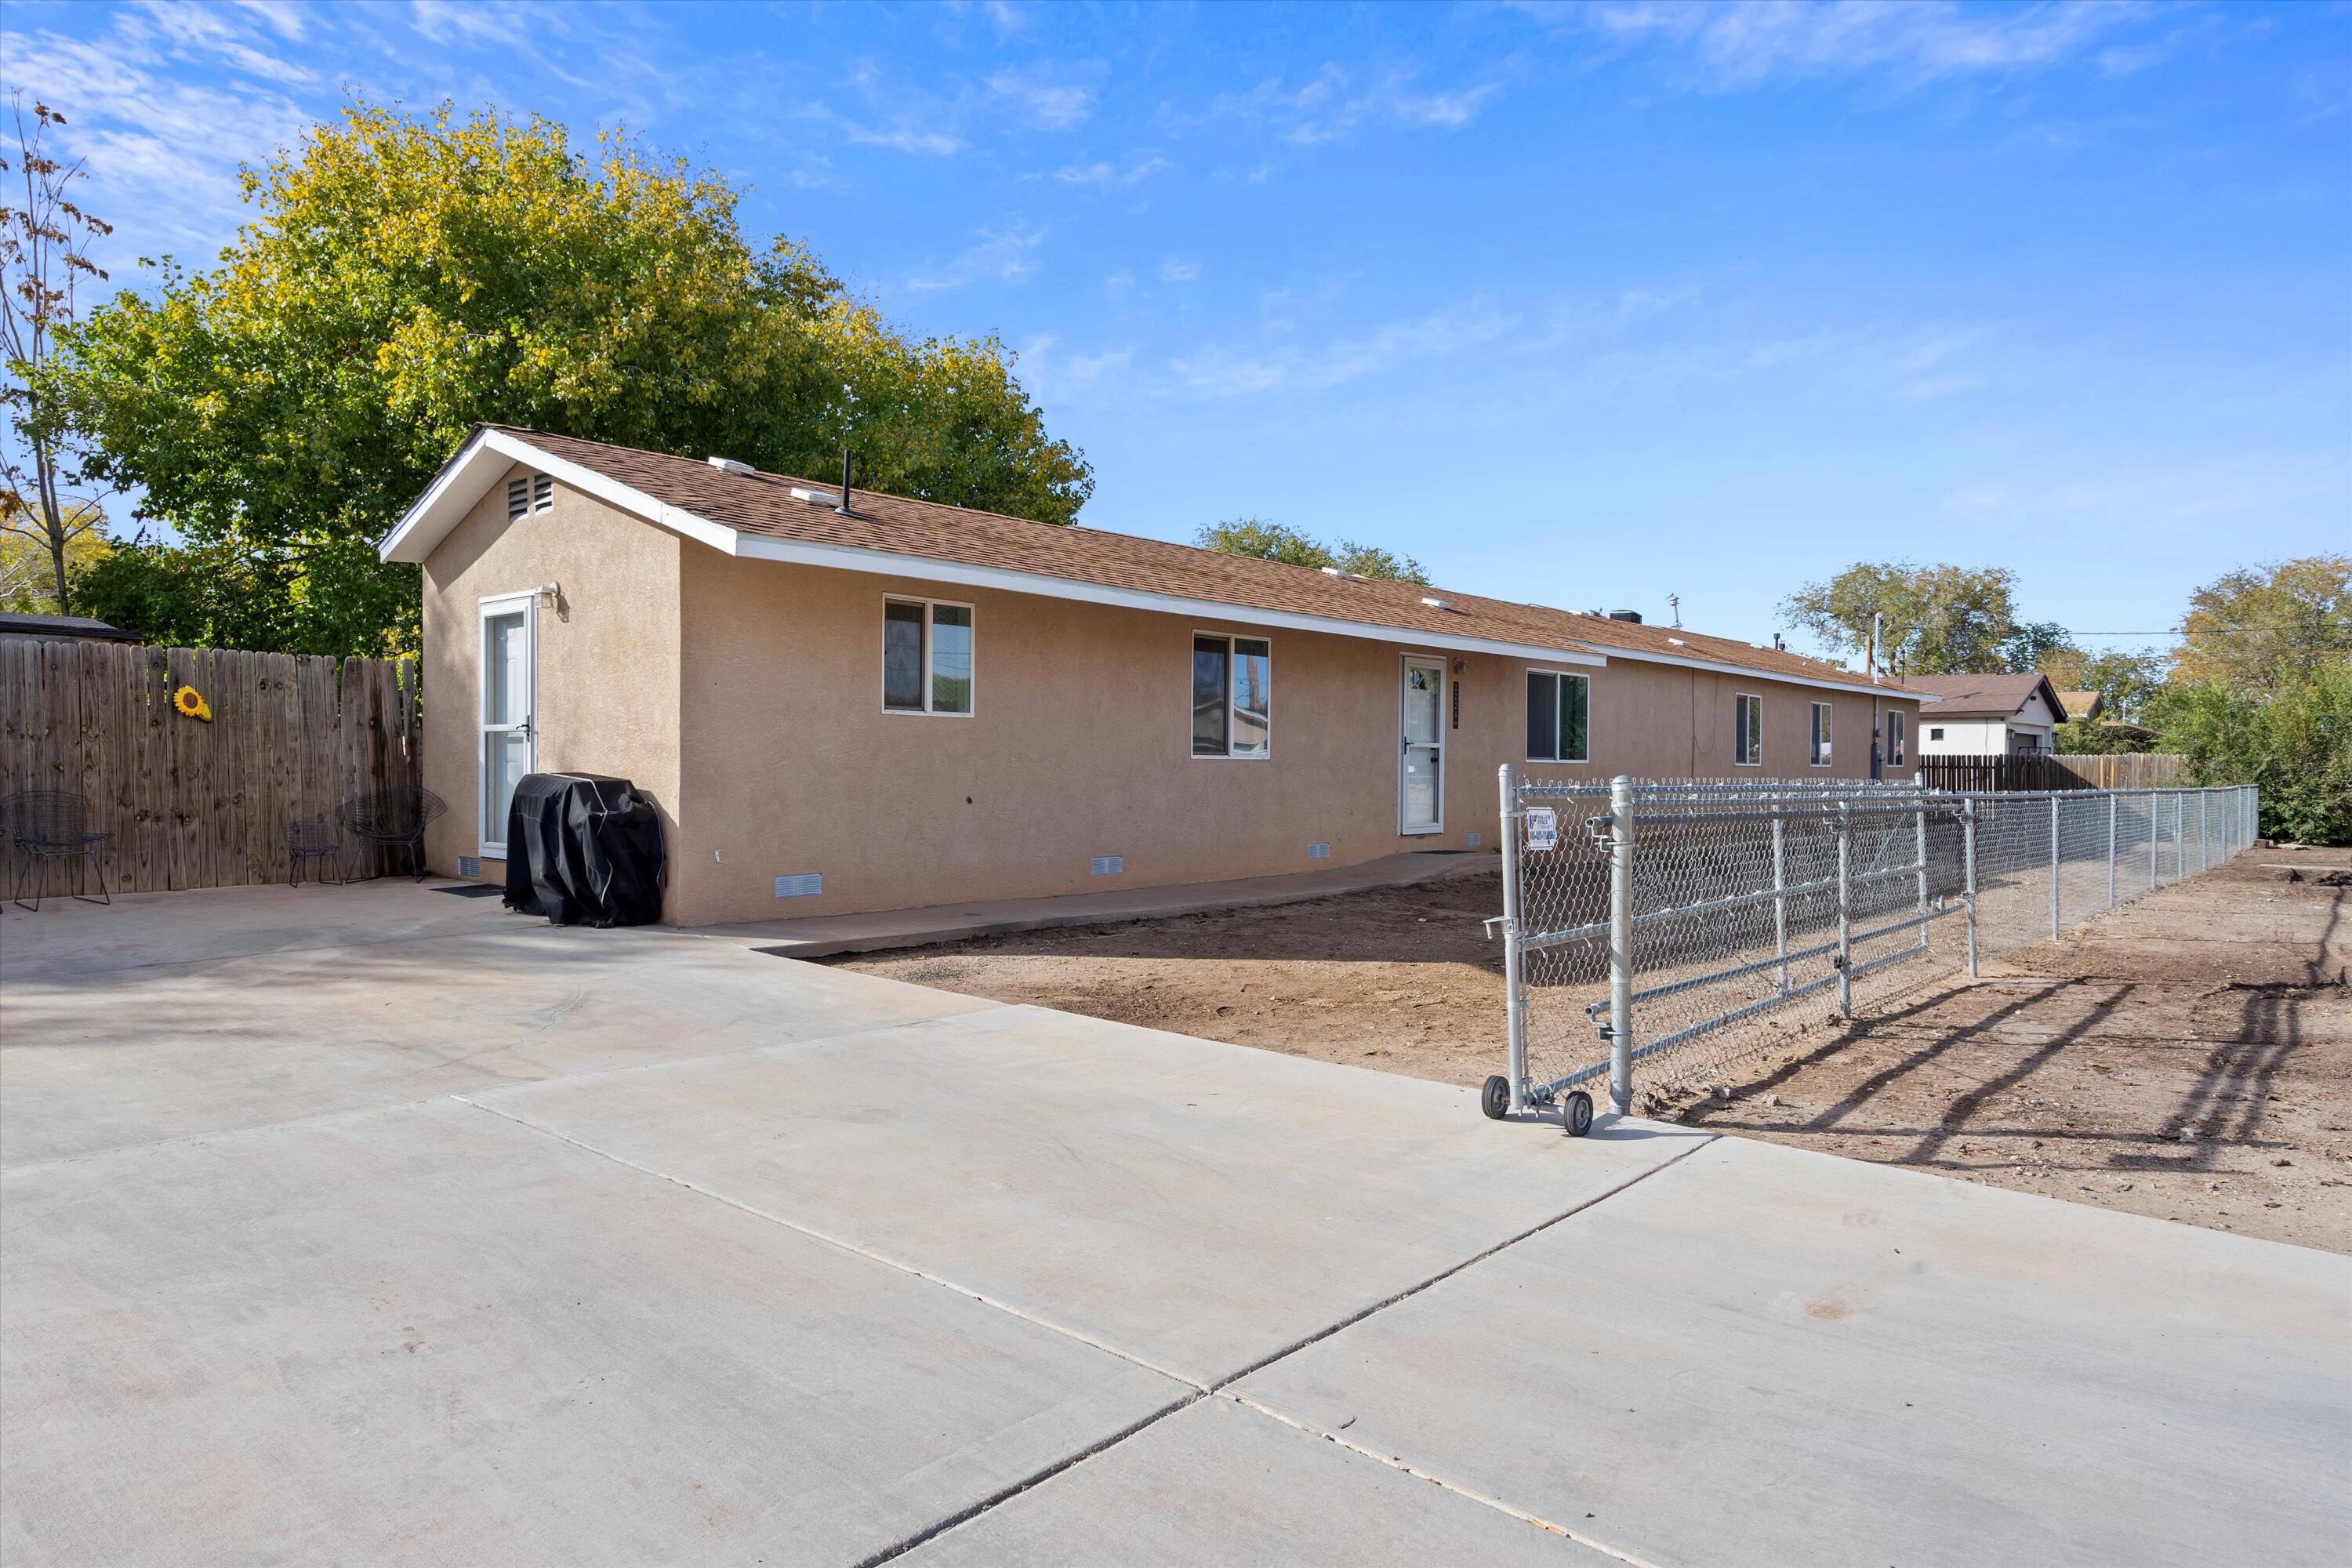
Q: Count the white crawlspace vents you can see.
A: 5